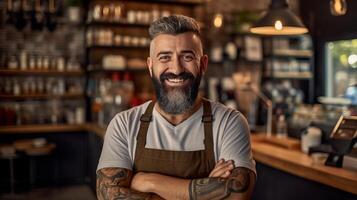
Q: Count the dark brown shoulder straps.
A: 2